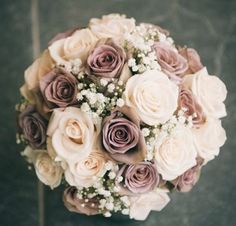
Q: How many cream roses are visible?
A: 11